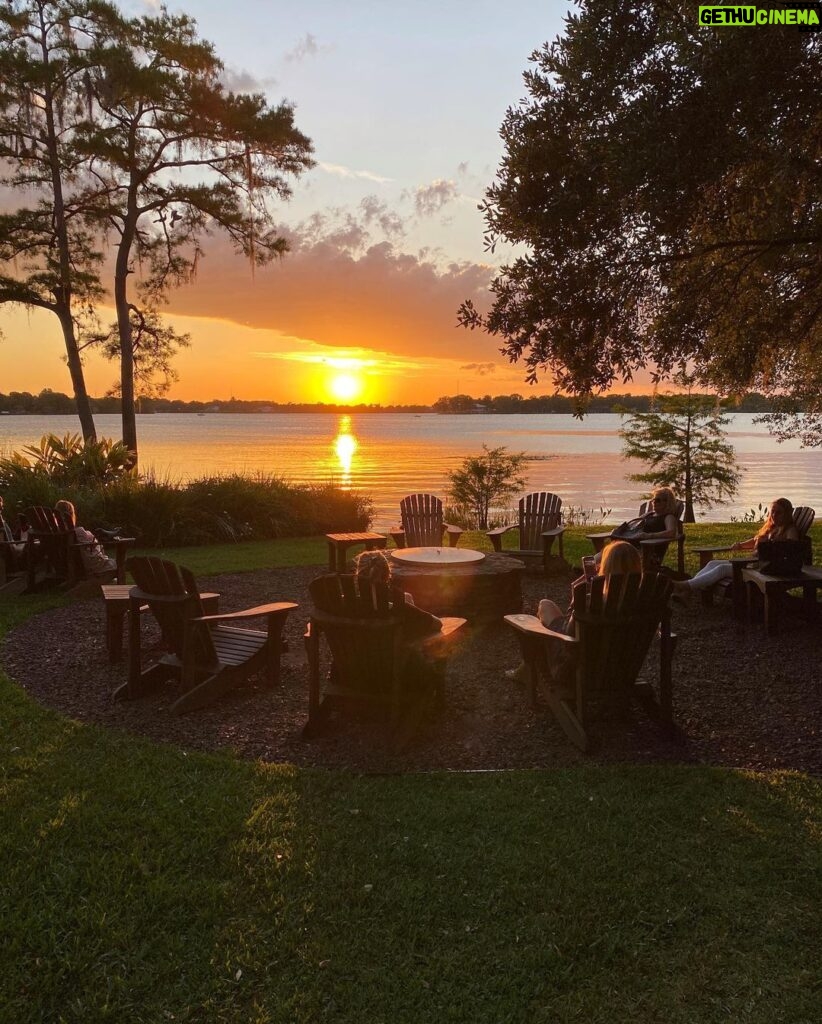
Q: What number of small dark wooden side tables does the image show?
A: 3